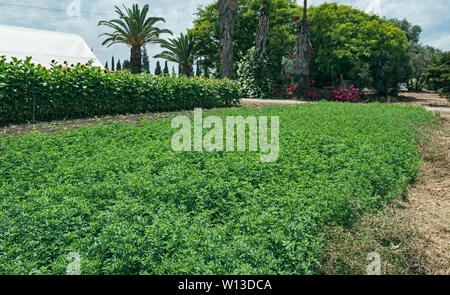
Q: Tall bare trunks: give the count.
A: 3